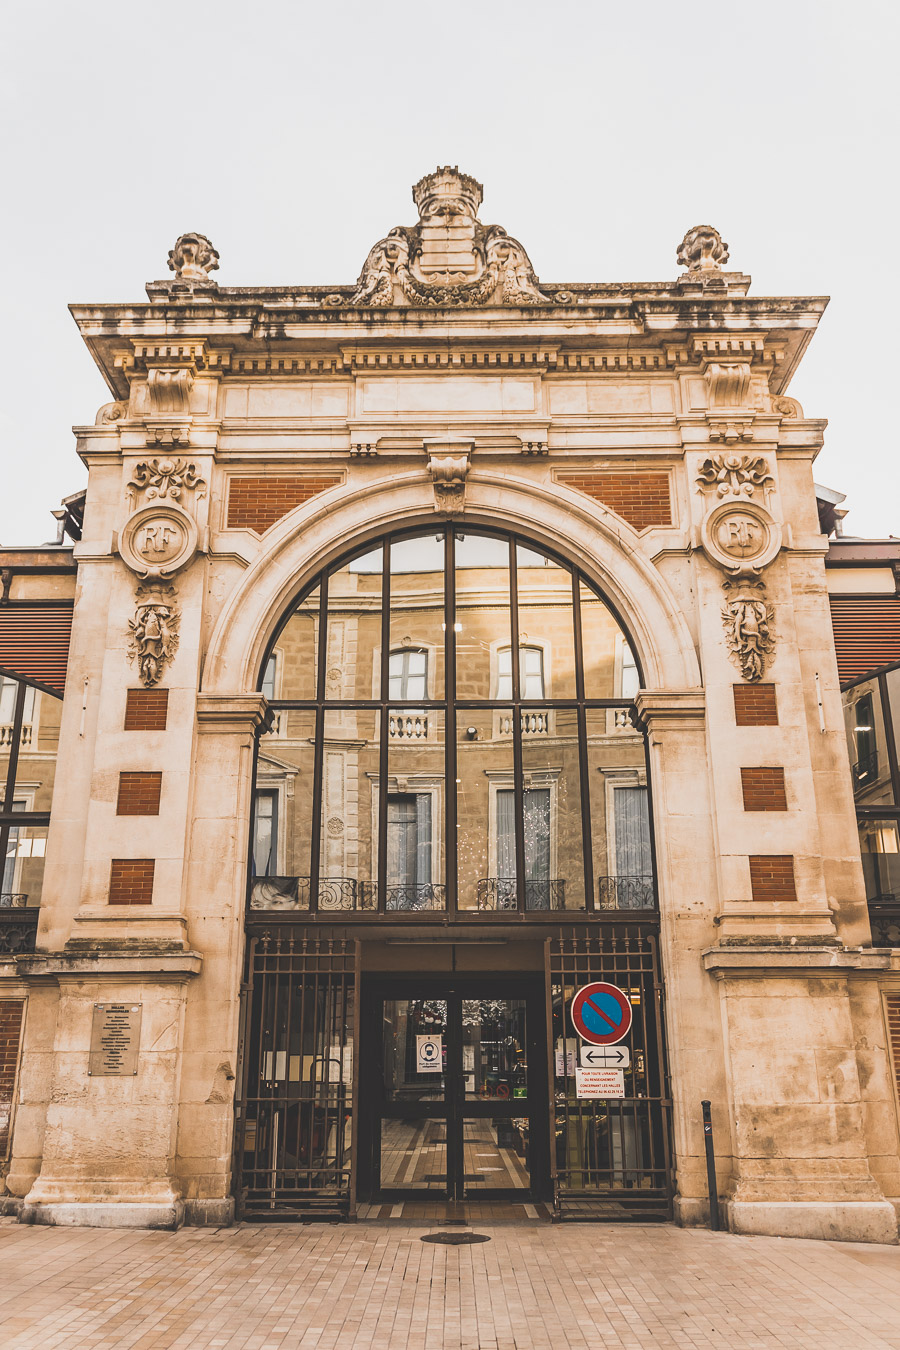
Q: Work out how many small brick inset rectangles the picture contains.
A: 6